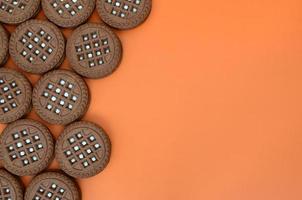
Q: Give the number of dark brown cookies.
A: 12